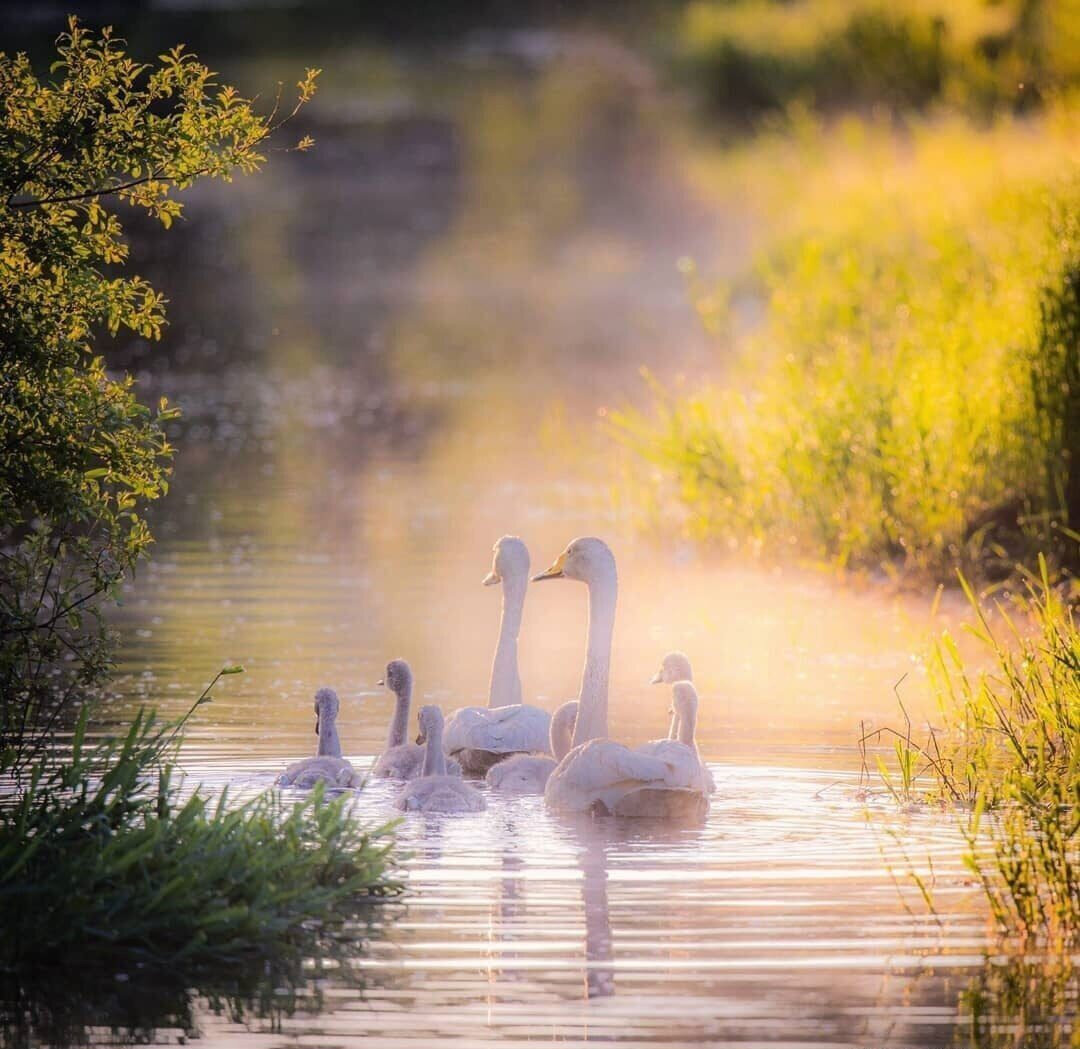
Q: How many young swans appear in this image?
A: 6